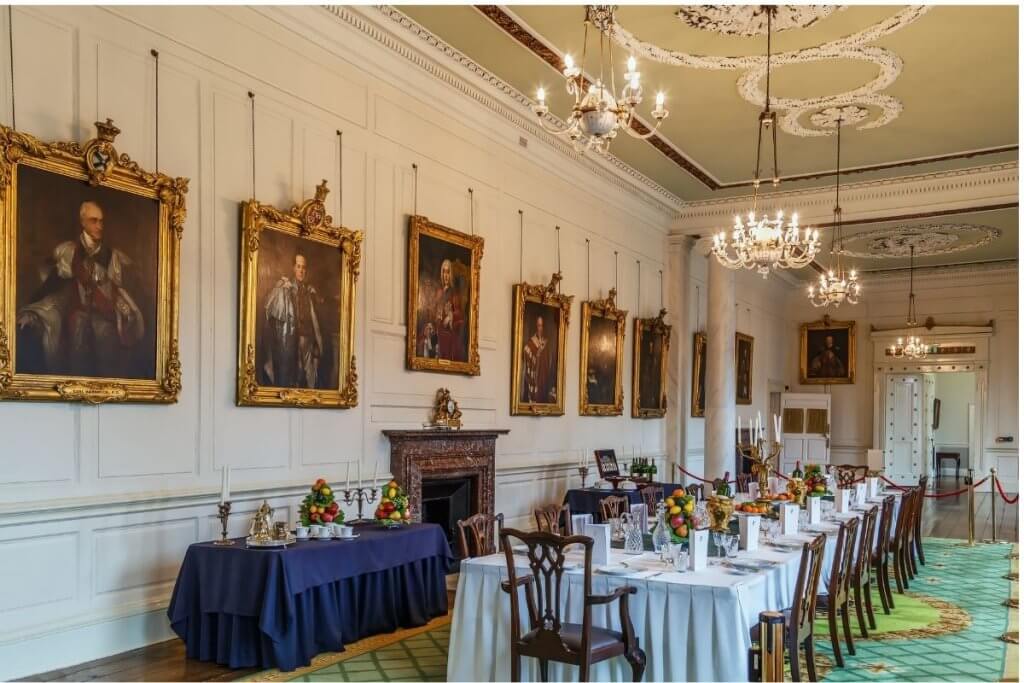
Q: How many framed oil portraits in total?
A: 9